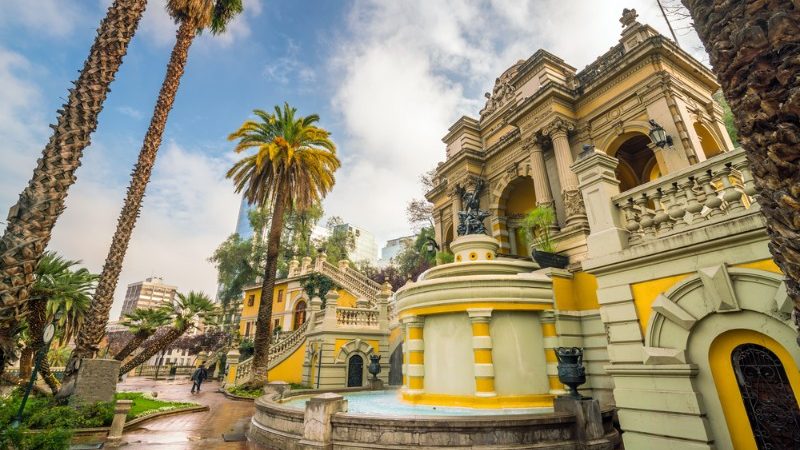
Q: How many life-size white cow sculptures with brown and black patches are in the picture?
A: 0